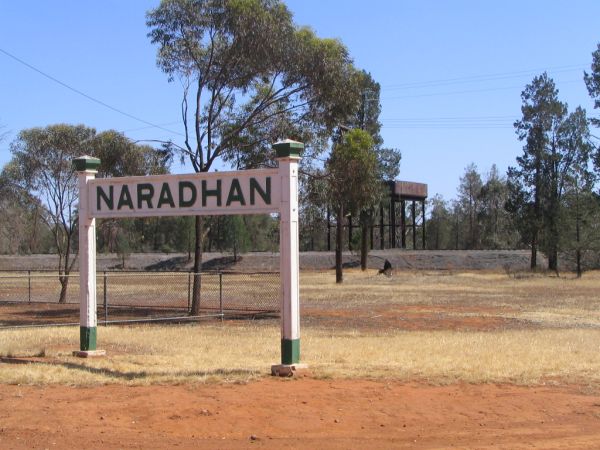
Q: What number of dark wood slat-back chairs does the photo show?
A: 0